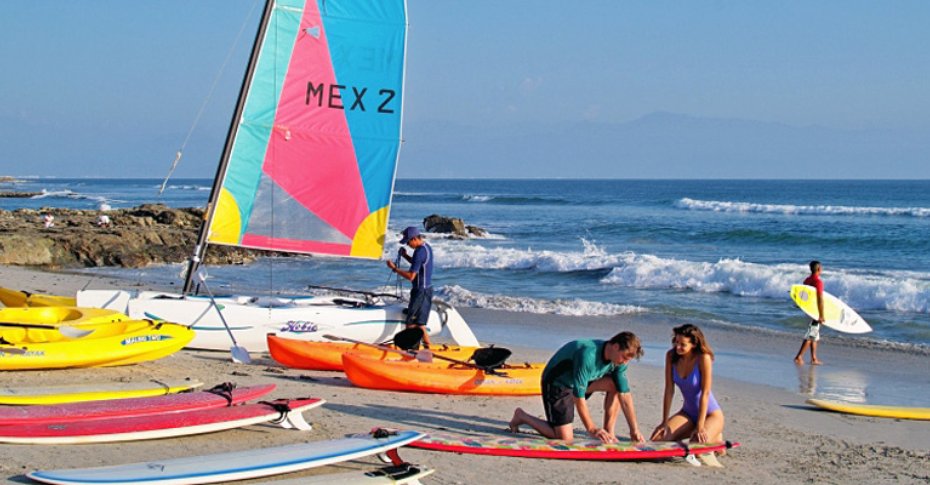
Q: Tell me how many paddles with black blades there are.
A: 2